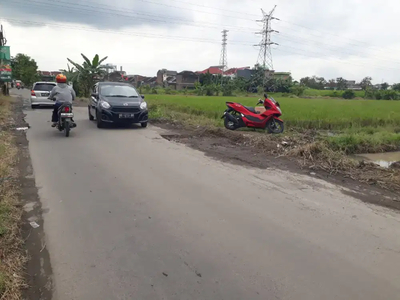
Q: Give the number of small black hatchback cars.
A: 1